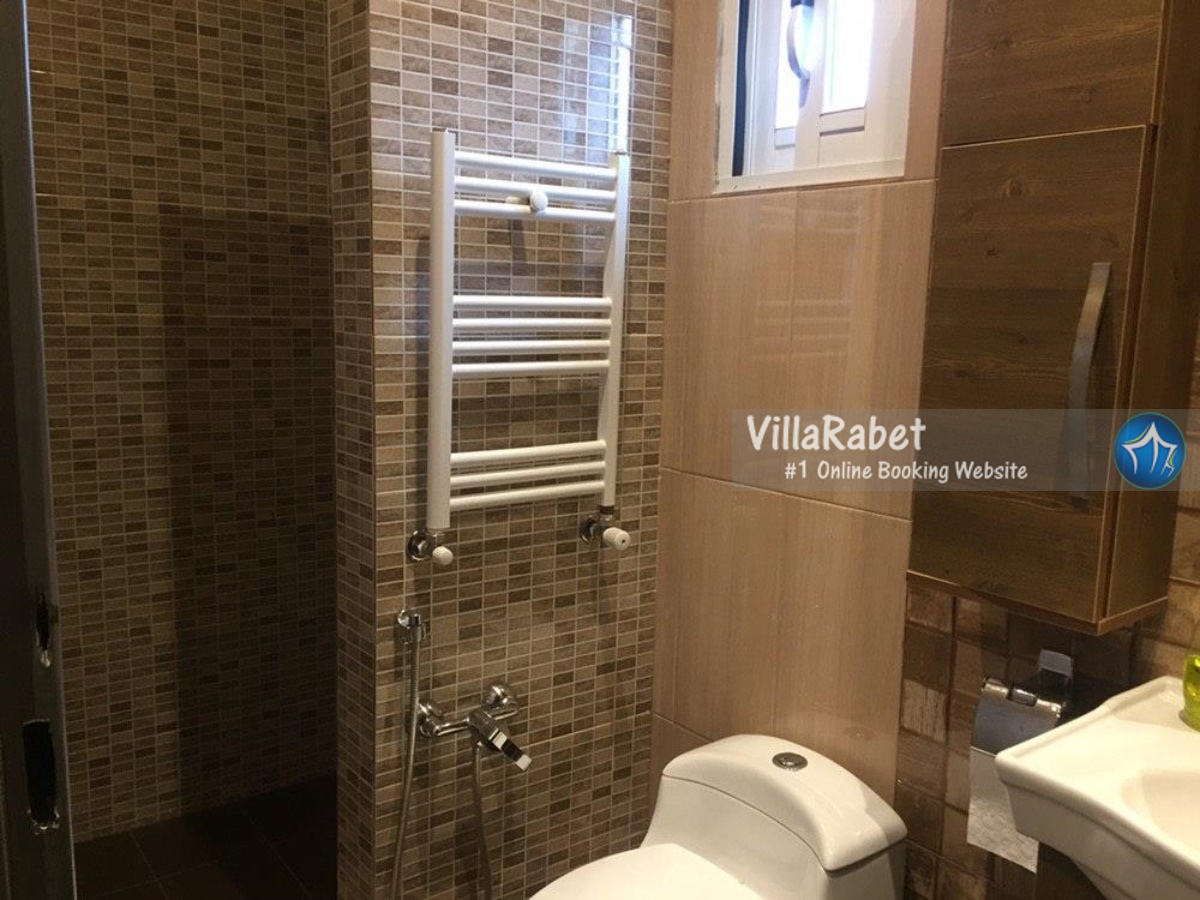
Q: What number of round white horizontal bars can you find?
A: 10